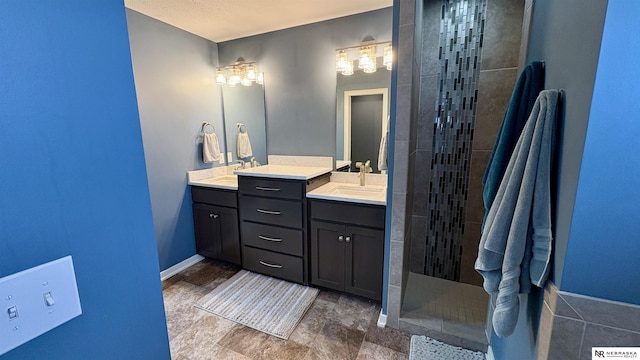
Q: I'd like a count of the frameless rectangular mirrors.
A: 2